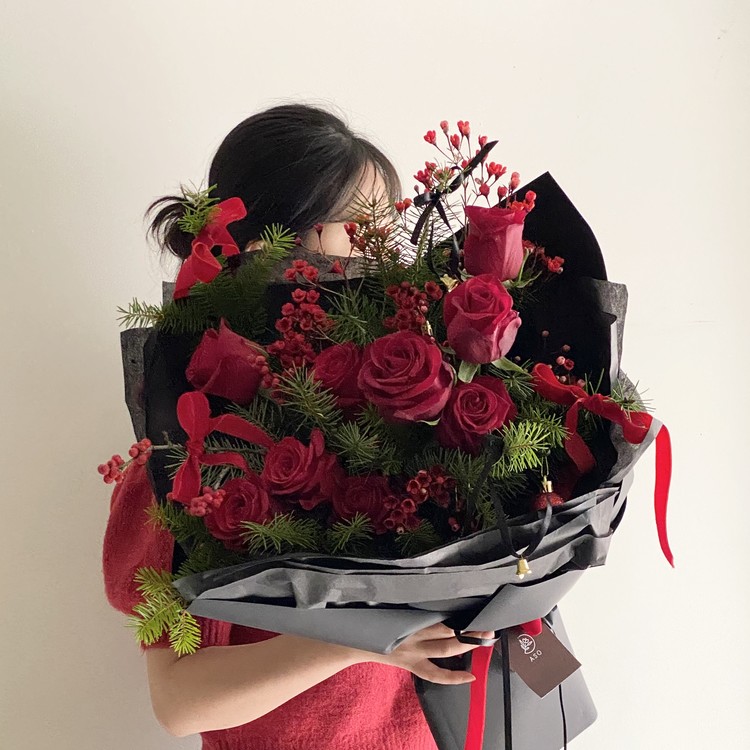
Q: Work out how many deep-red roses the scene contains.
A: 9